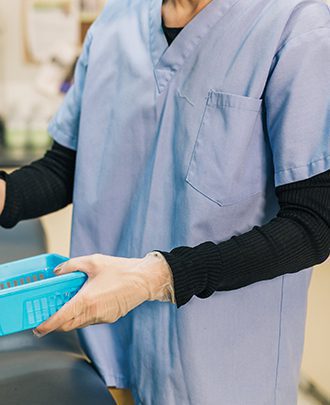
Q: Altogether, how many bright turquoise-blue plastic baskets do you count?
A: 1